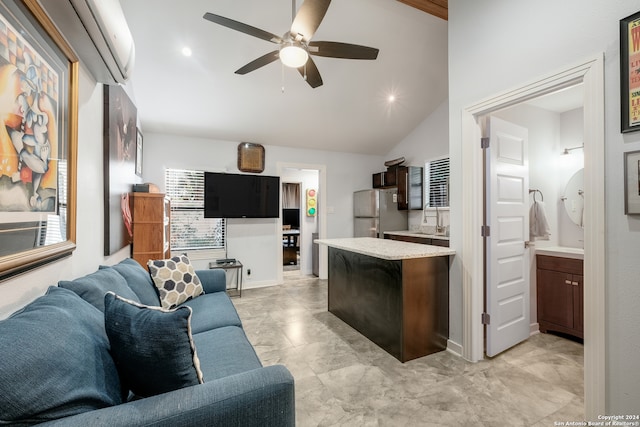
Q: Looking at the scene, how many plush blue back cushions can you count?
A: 3